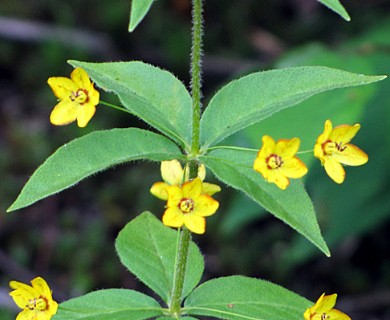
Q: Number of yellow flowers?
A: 7